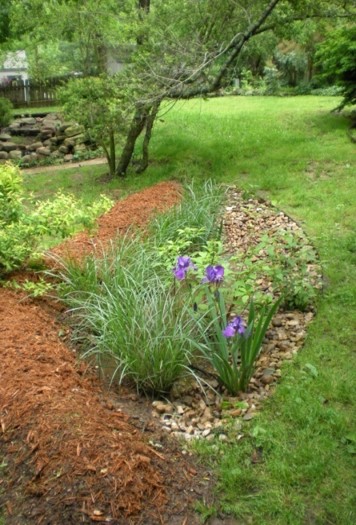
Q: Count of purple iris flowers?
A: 3